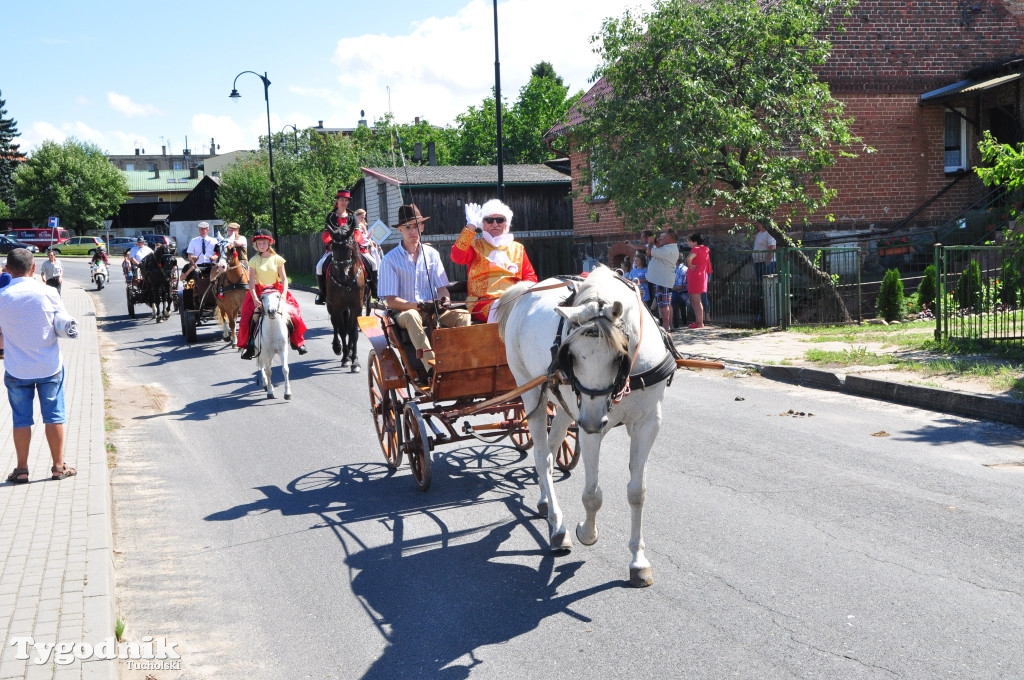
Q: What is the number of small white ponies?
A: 1